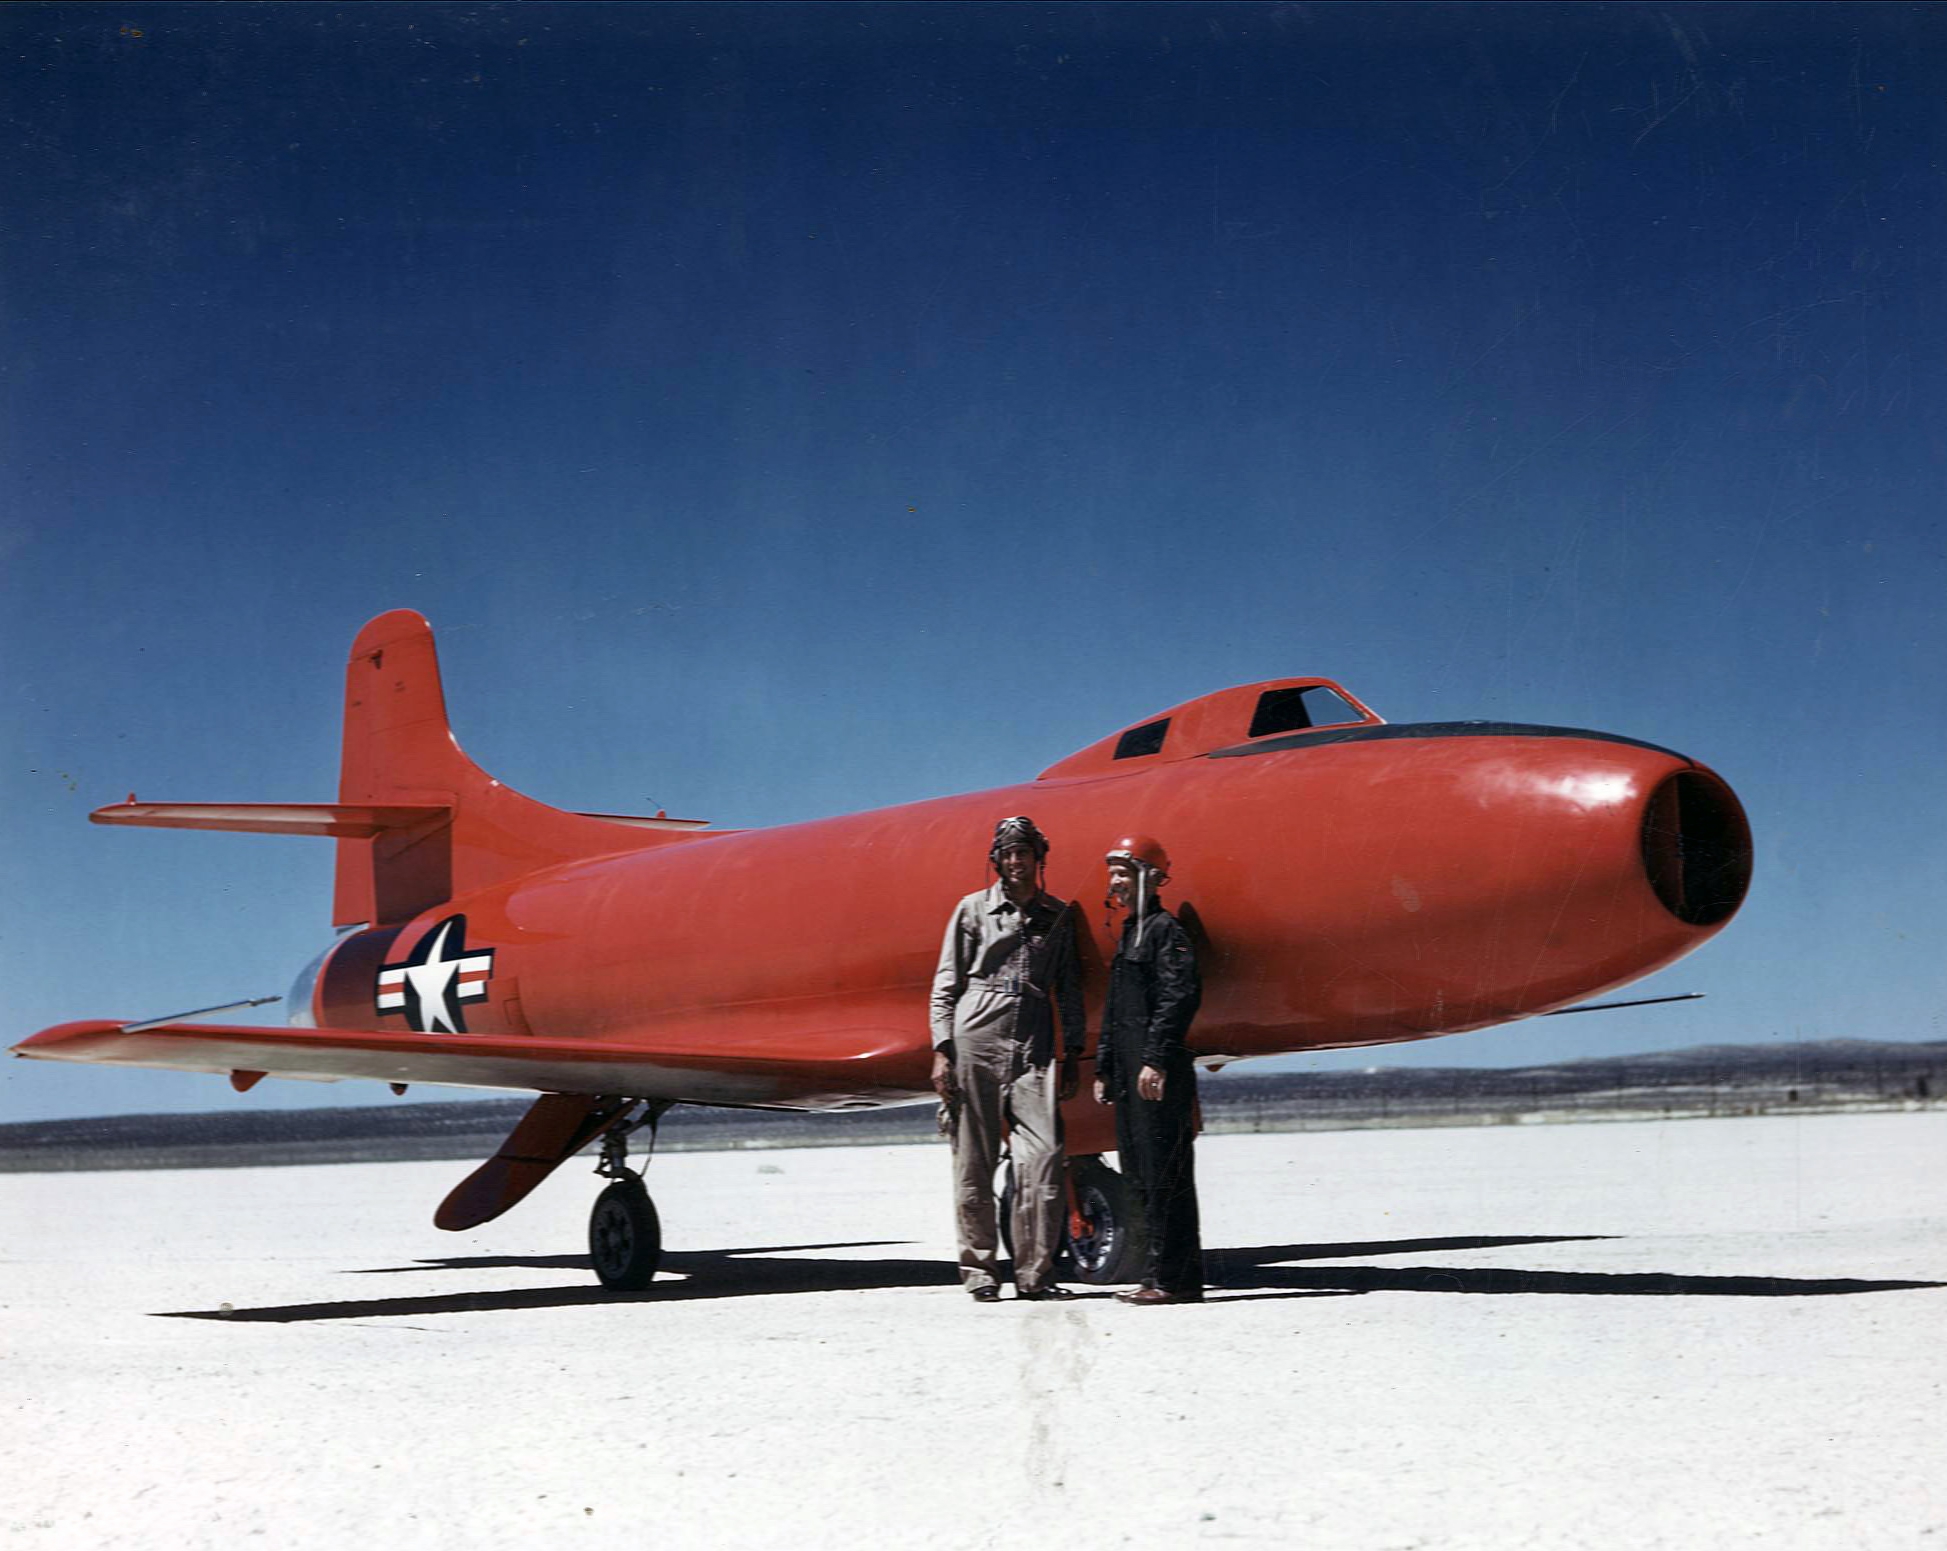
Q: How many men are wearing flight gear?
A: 2